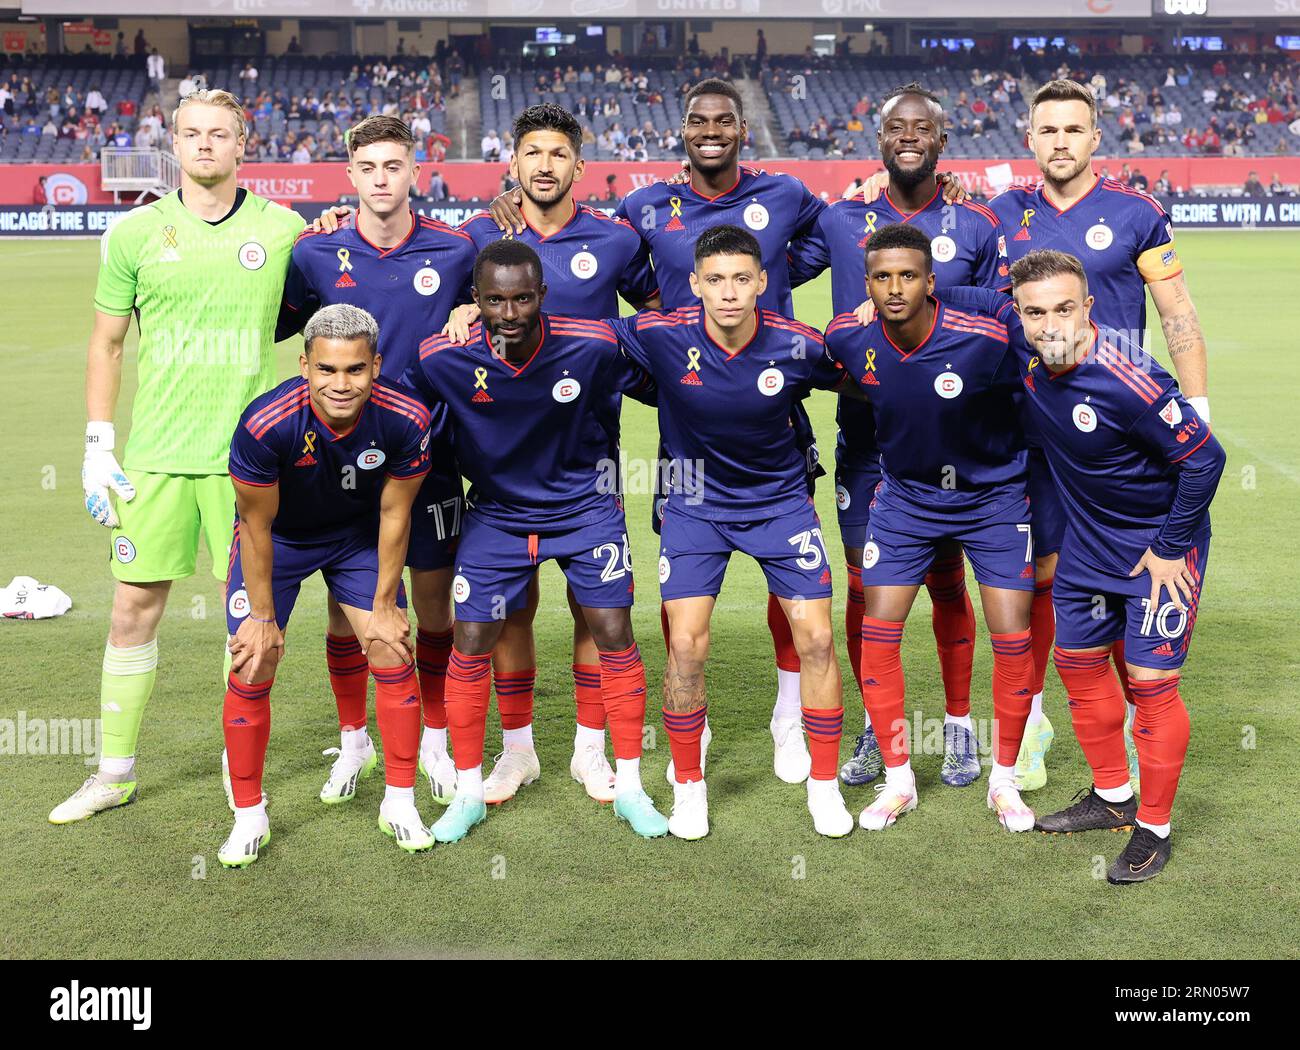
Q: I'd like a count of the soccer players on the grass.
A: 11